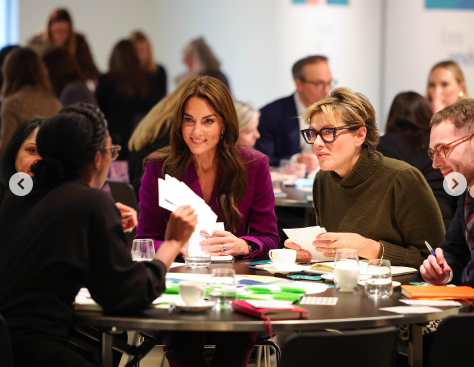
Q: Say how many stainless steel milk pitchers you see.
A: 0